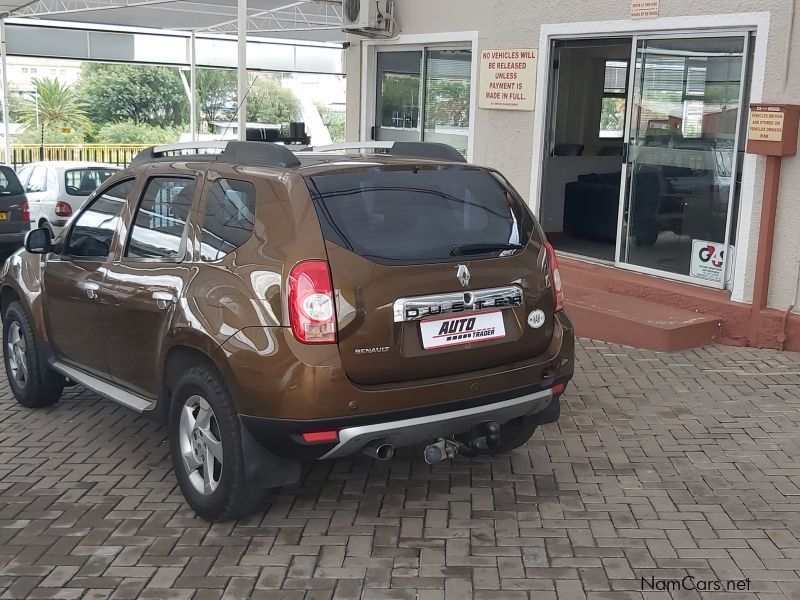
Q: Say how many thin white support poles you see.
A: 3